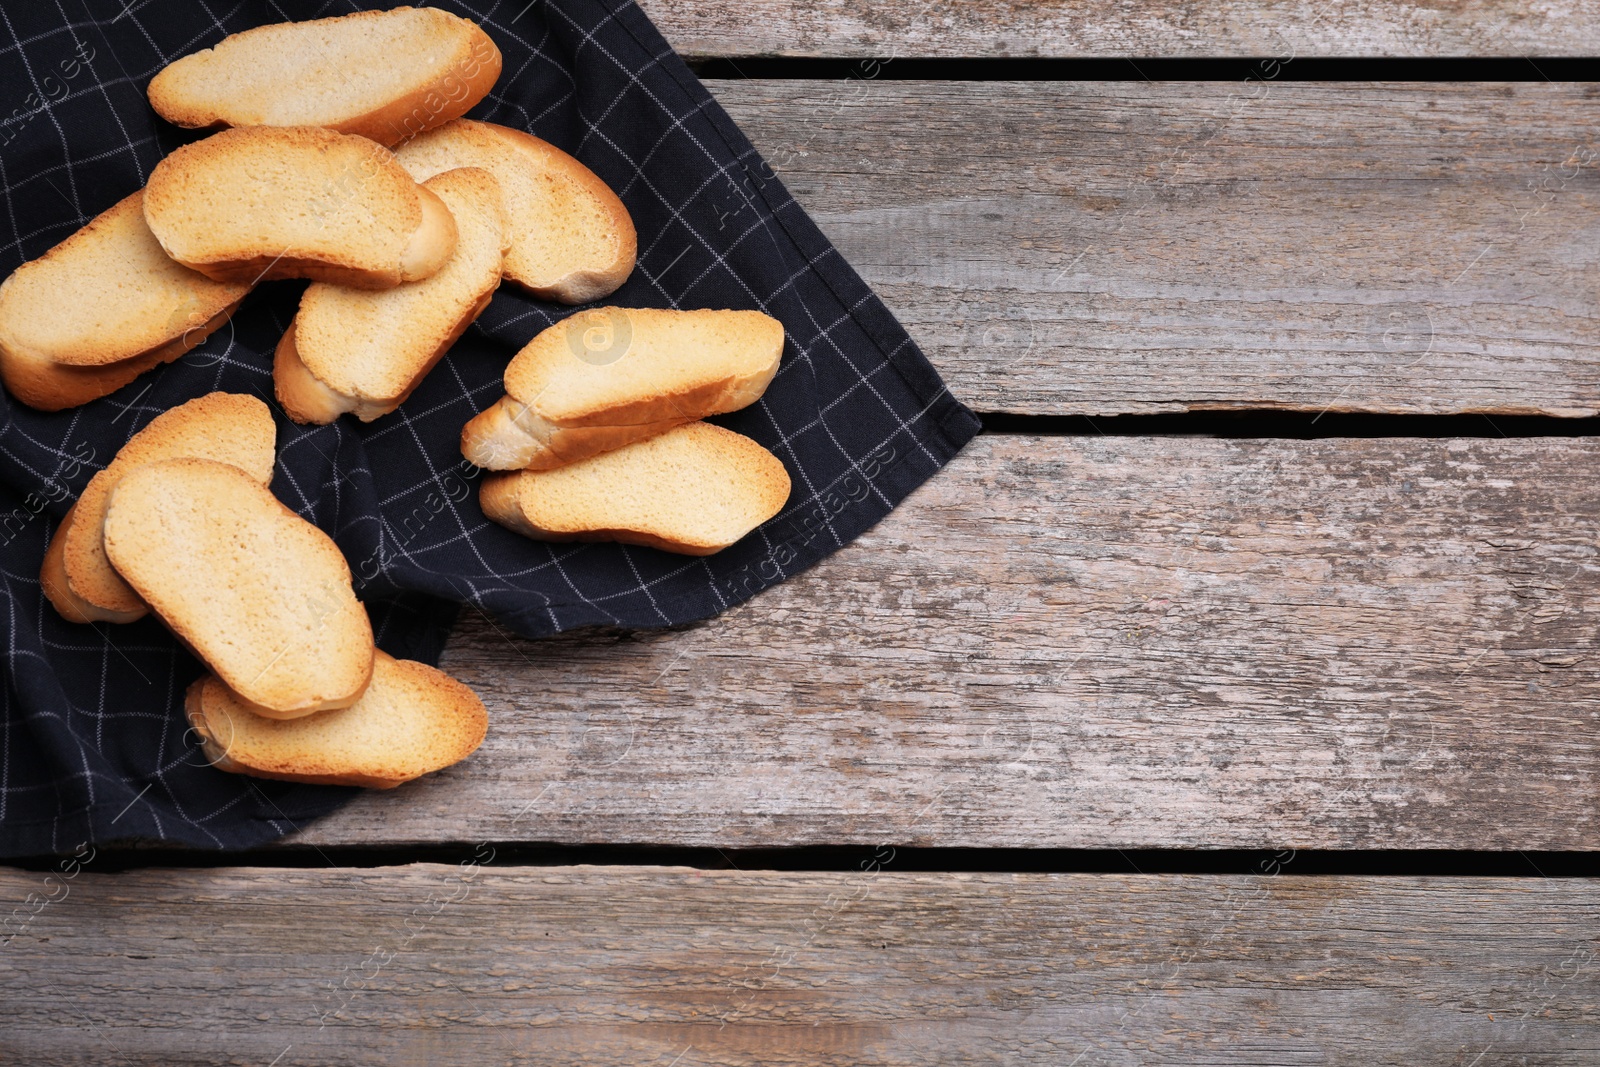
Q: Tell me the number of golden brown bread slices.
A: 10